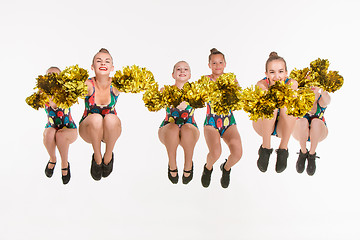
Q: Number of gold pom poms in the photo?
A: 12